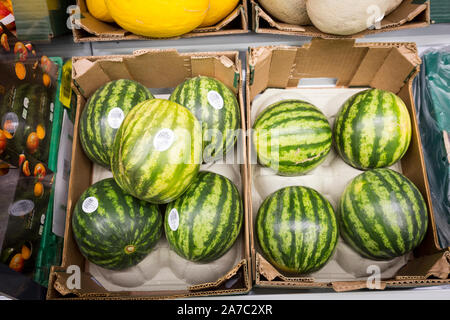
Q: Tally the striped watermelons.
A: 9